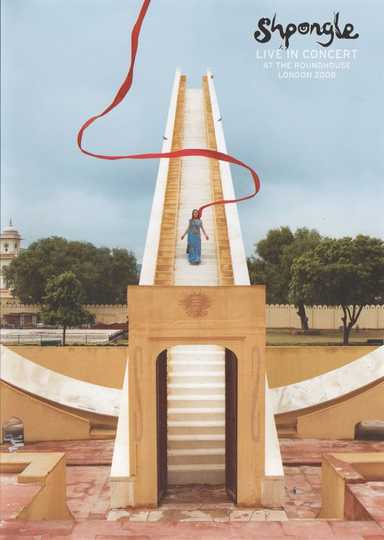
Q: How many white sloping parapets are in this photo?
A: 2